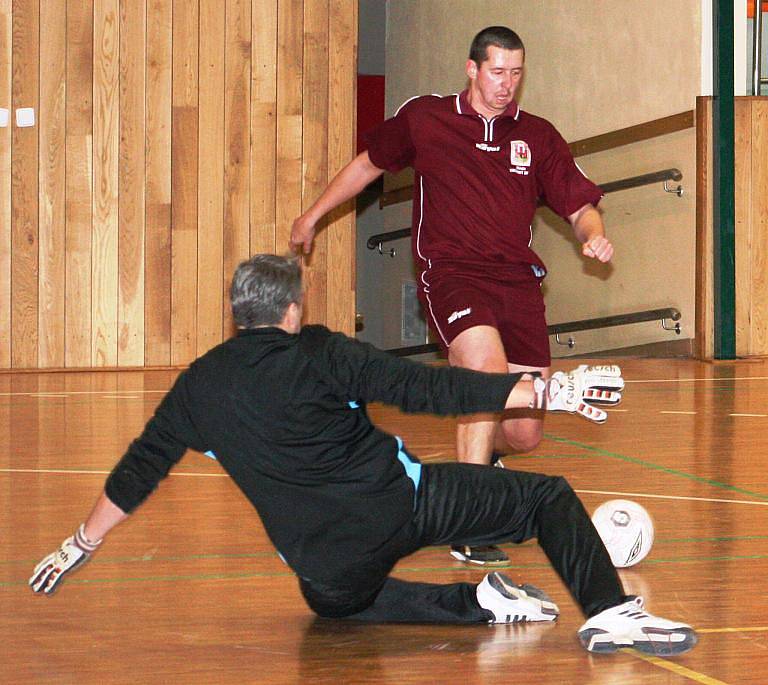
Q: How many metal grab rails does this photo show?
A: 2